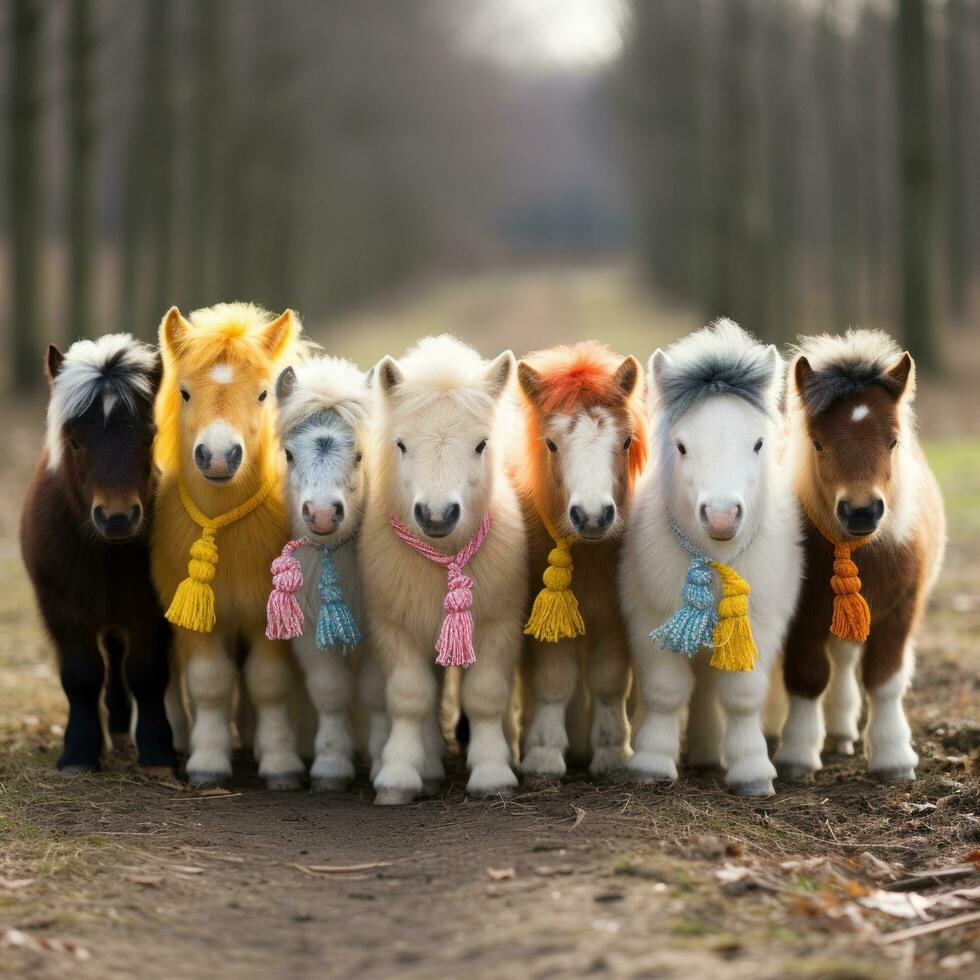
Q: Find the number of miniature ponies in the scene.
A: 7